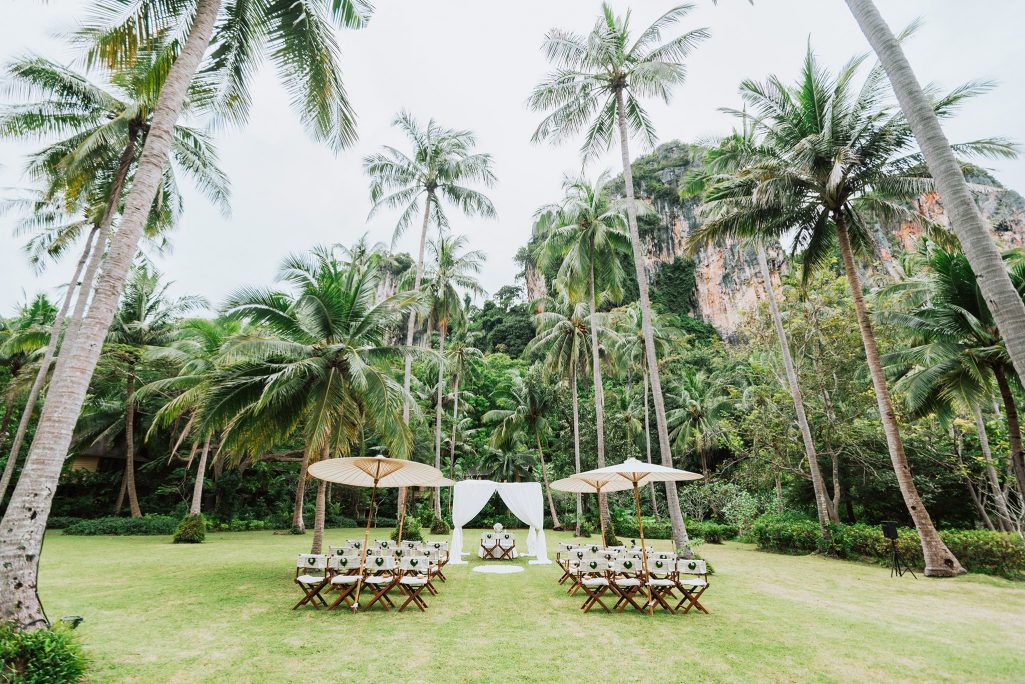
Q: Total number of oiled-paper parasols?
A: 4